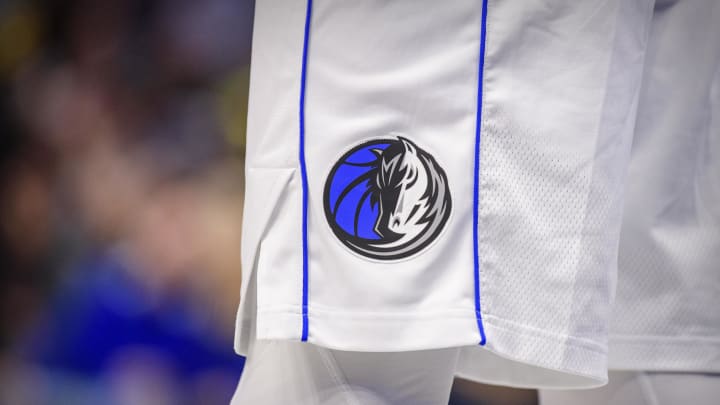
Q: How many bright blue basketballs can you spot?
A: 1